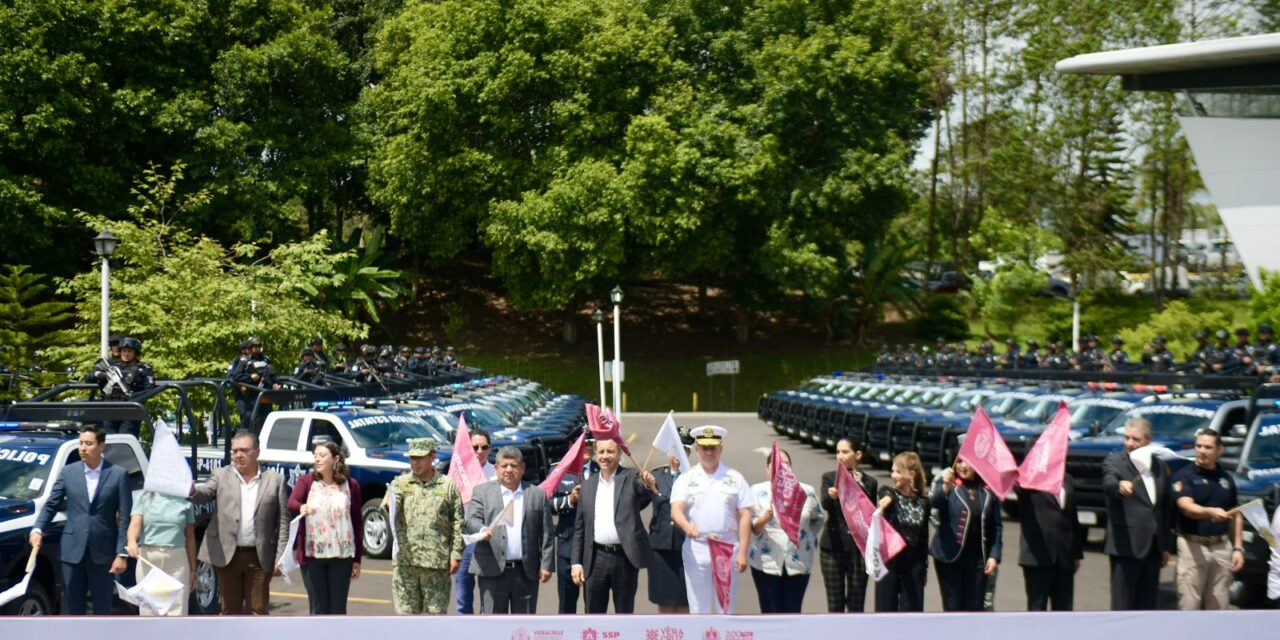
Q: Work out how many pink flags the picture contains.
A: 8